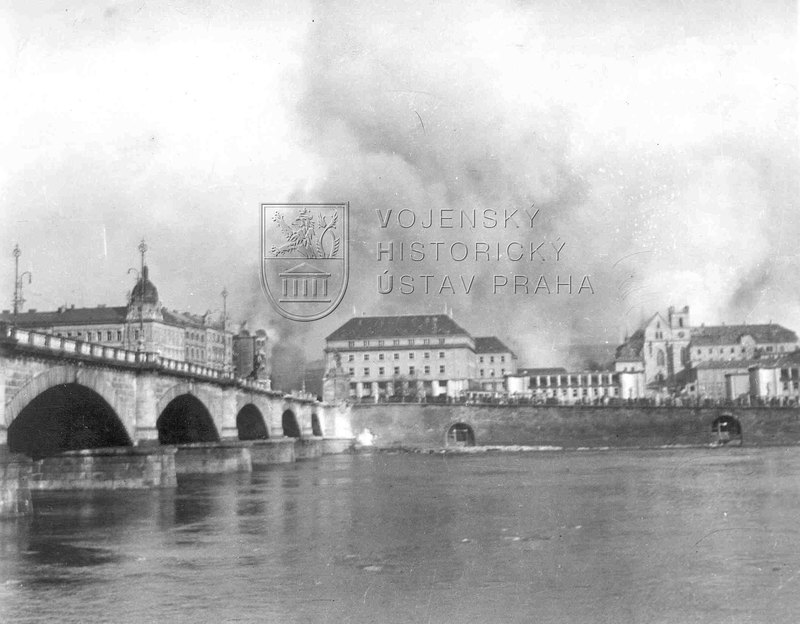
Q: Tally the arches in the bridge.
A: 5